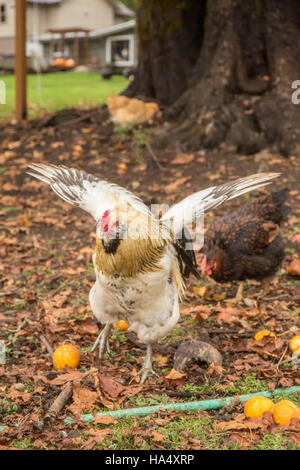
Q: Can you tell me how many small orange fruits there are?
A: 6